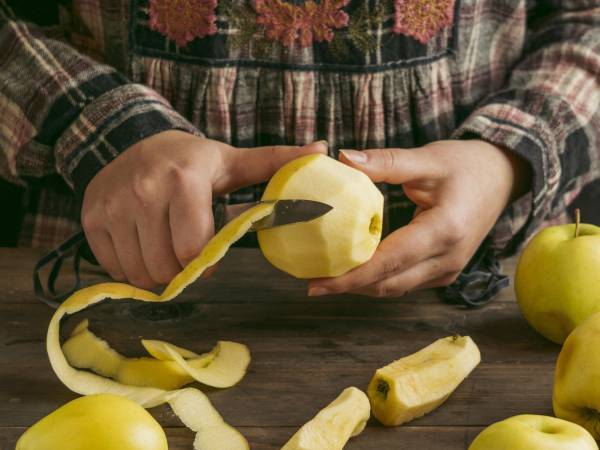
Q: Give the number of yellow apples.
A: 5